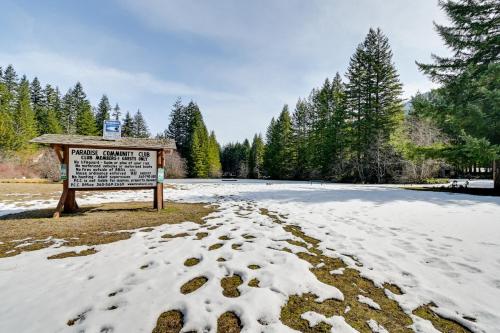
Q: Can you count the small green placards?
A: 2